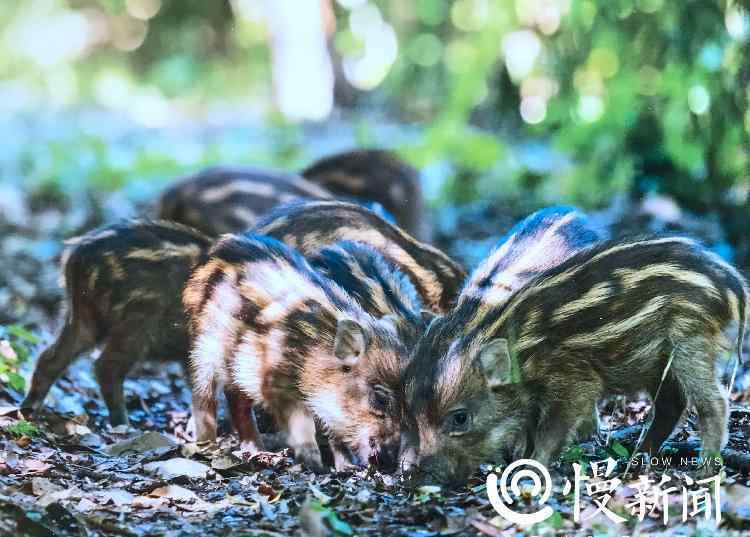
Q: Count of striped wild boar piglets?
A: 8